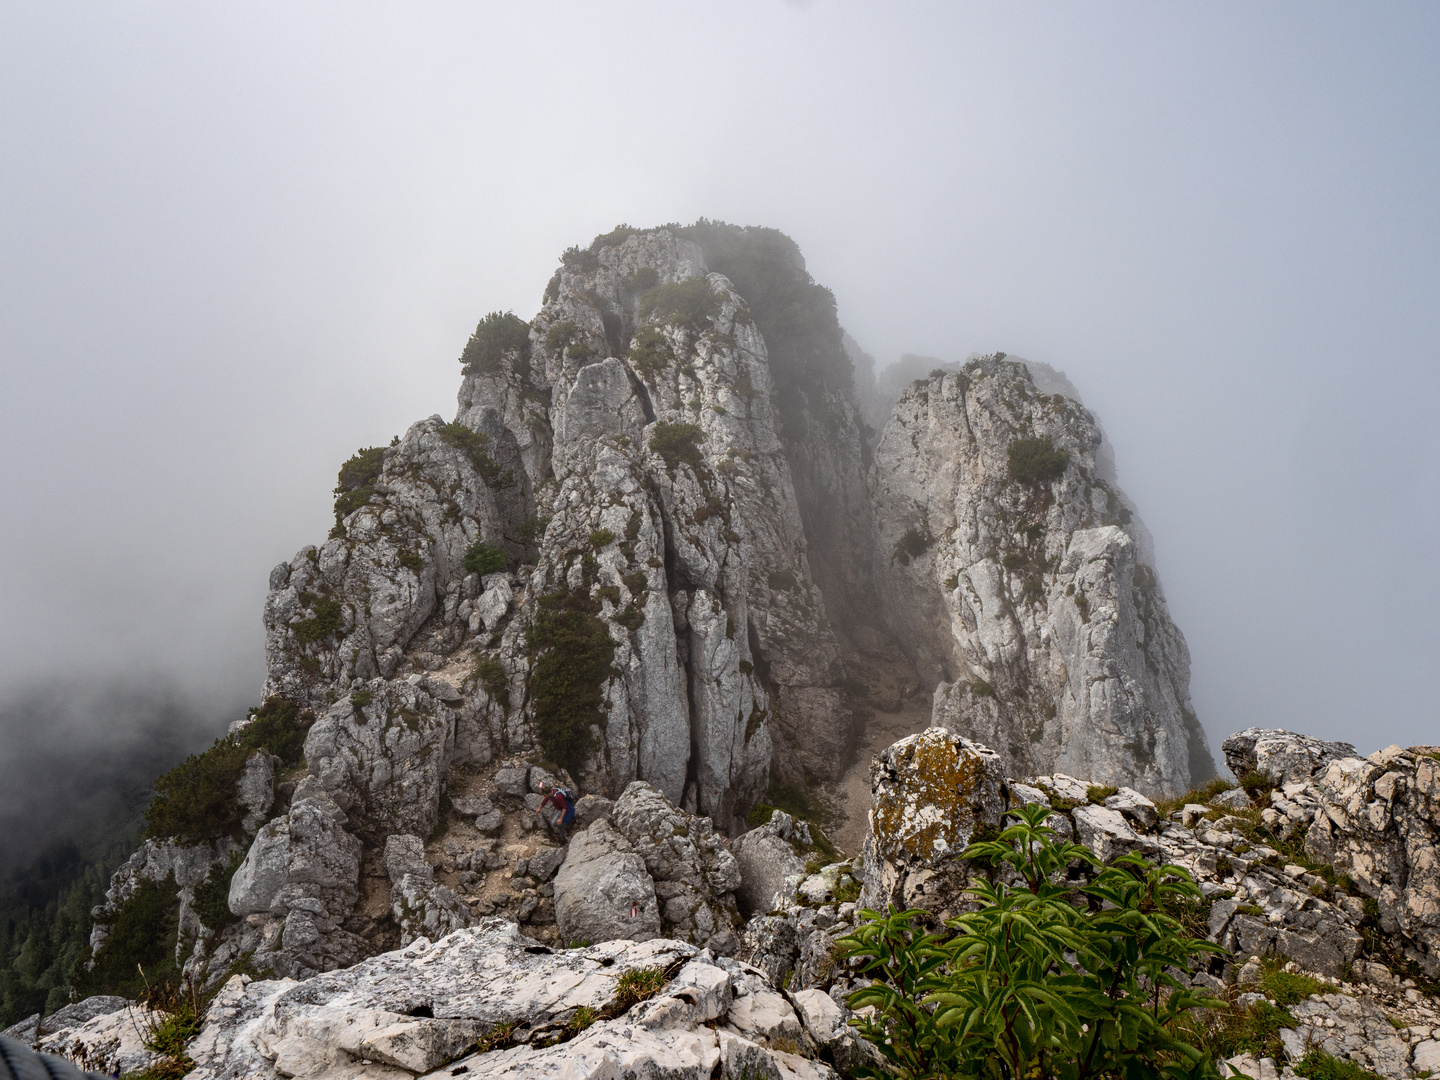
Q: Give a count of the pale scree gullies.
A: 1